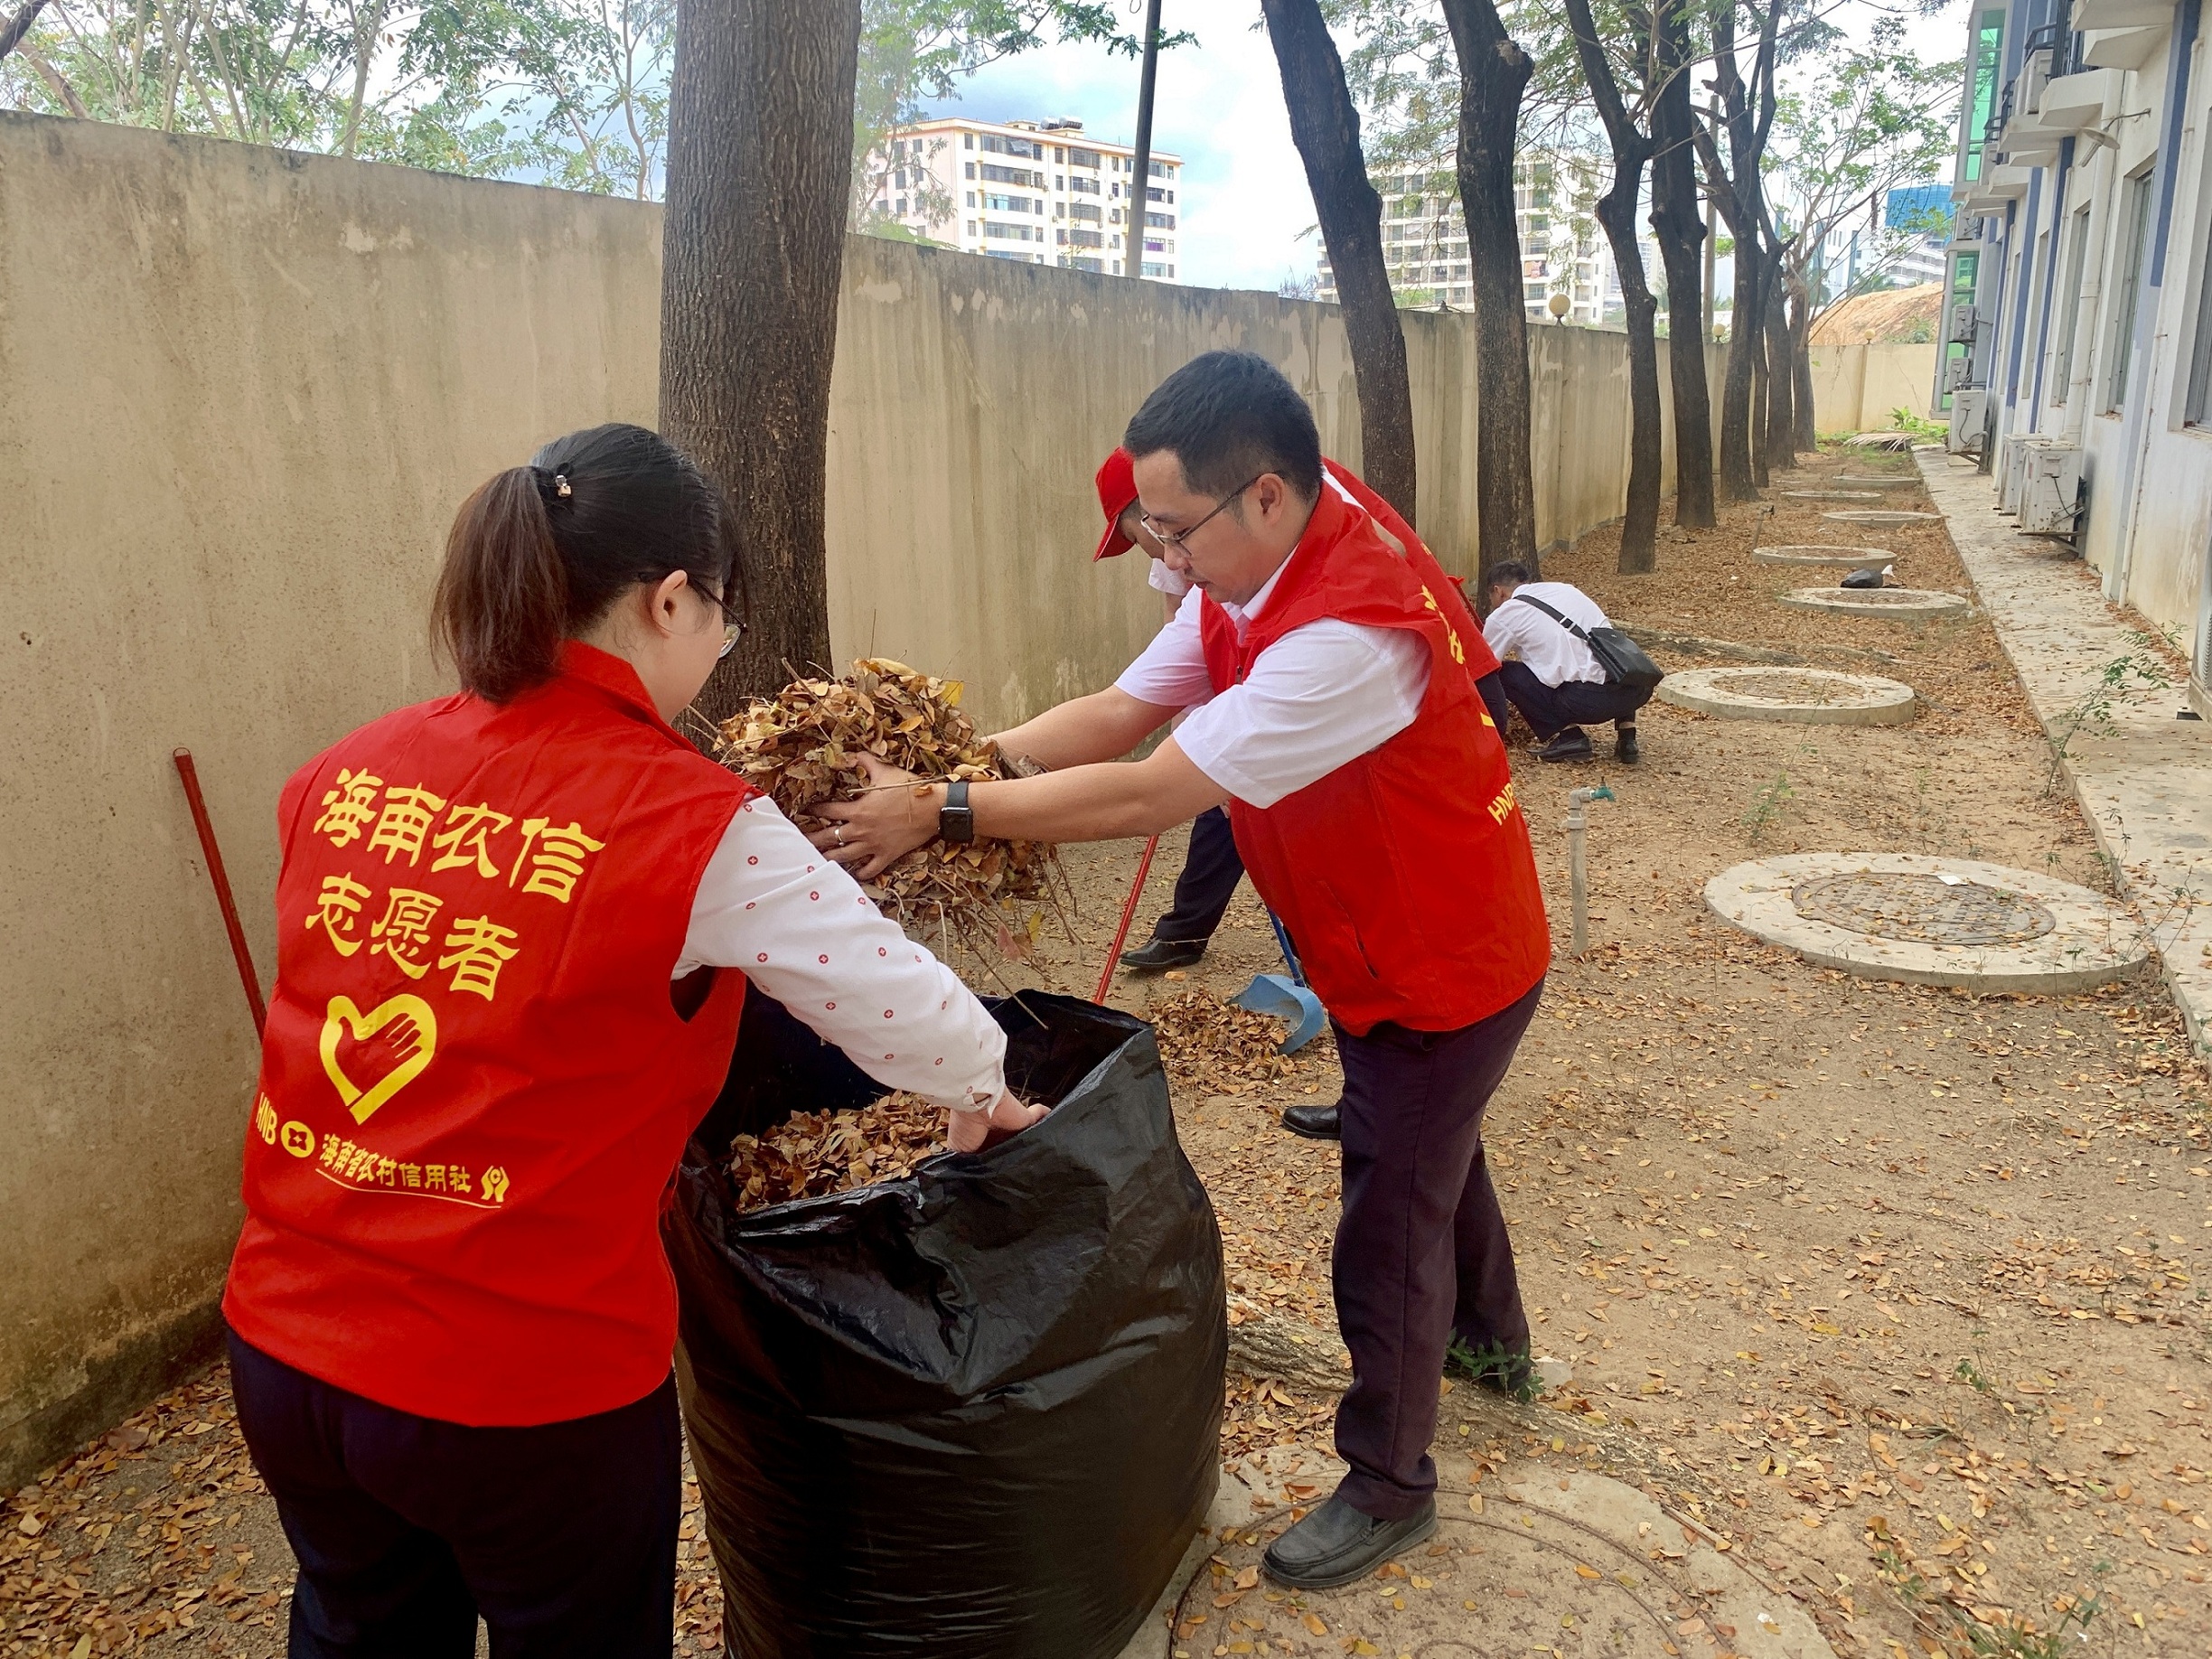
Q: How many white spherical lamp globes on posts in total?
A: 3